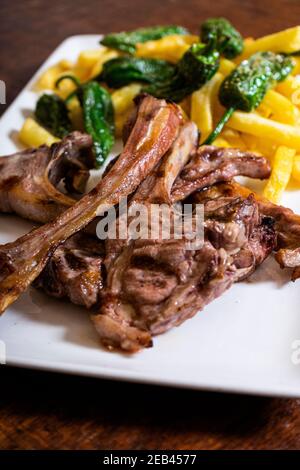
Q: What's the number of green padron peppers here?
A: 7